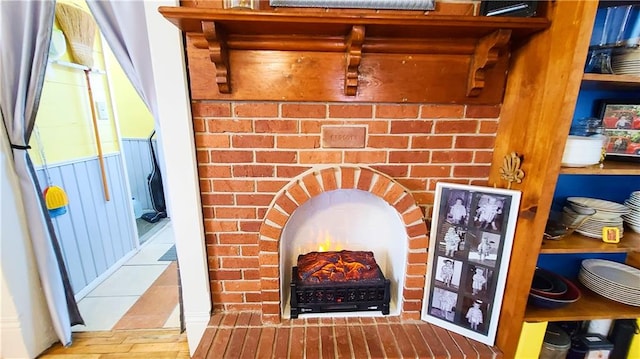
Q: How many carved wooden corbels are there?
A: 3